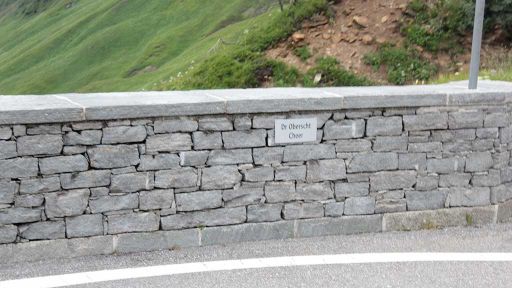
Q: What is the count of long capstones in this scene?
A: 5